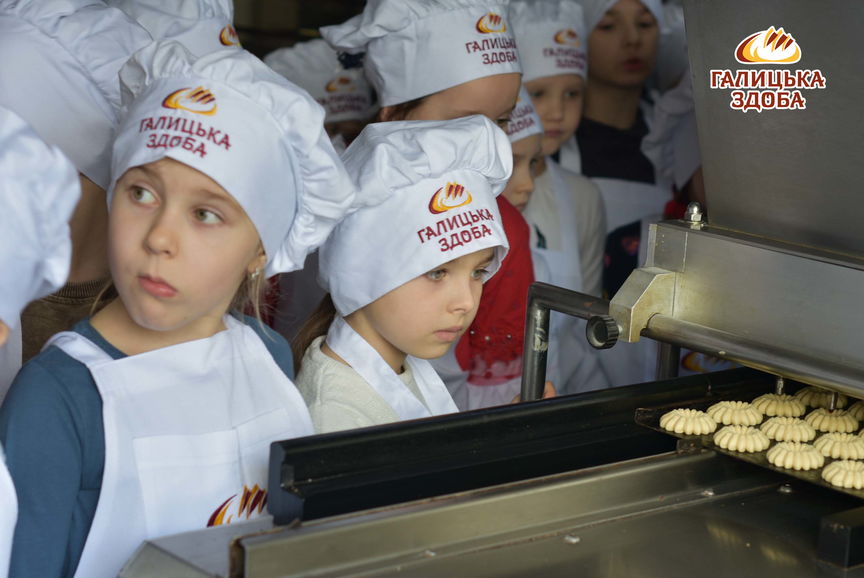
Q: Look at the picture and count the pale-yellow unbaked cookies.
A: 12